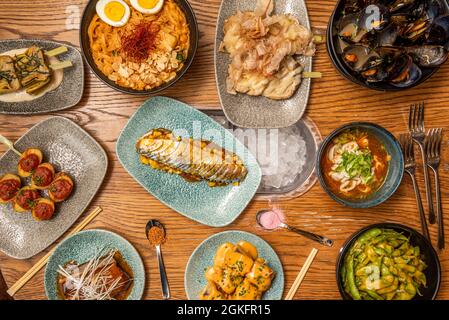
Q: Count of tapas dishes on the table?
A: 10